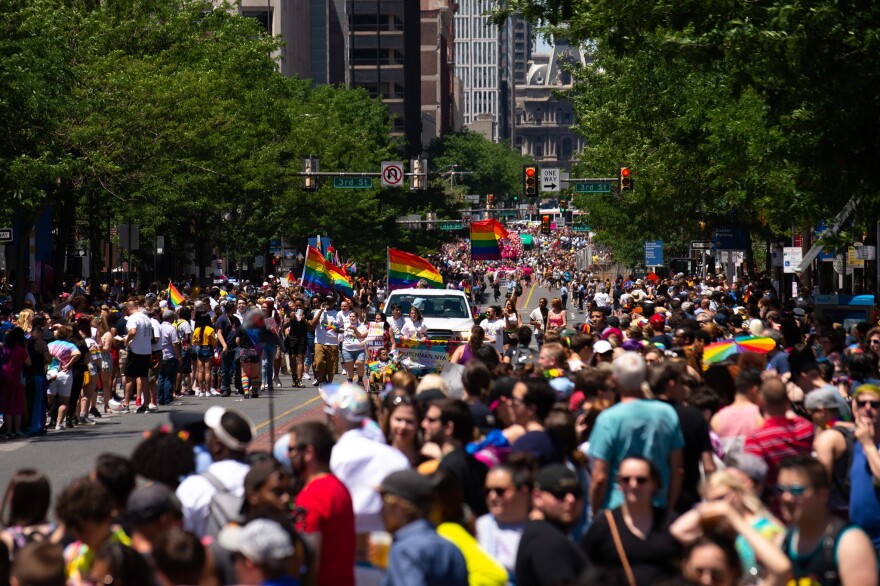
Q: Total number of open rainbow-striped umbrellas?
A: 1